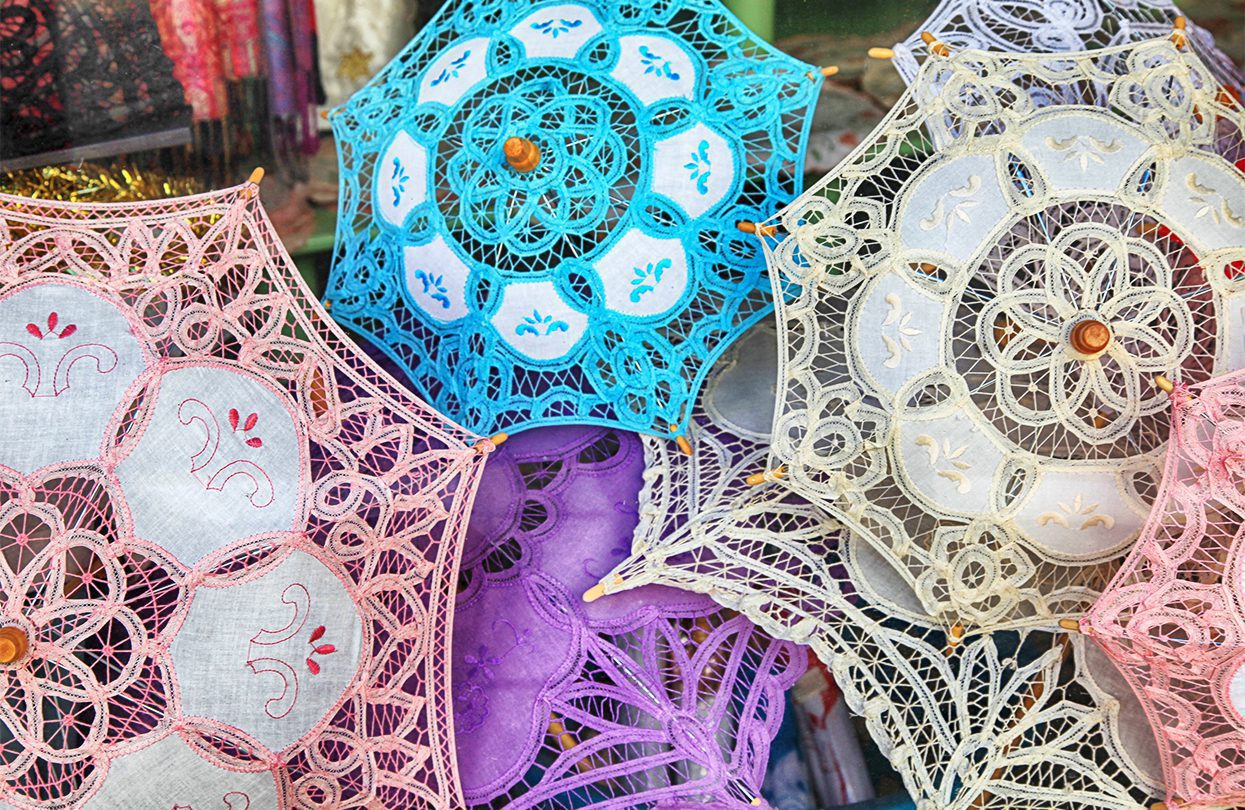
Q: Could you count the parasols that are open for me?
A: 7